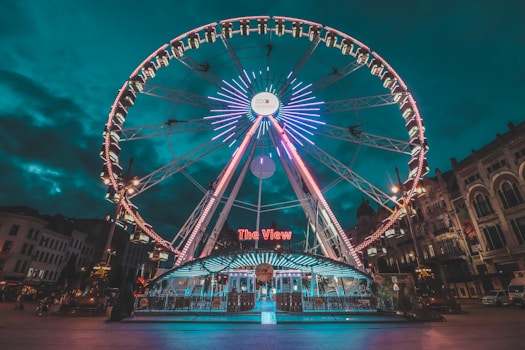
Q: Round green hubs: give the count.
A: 0